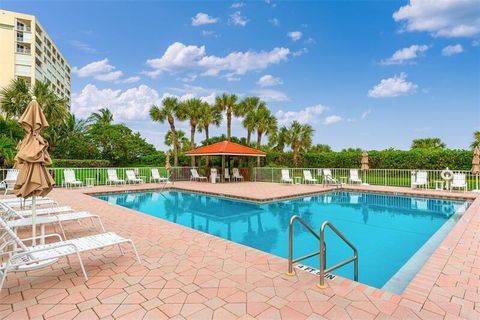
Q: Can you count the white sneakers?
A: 0